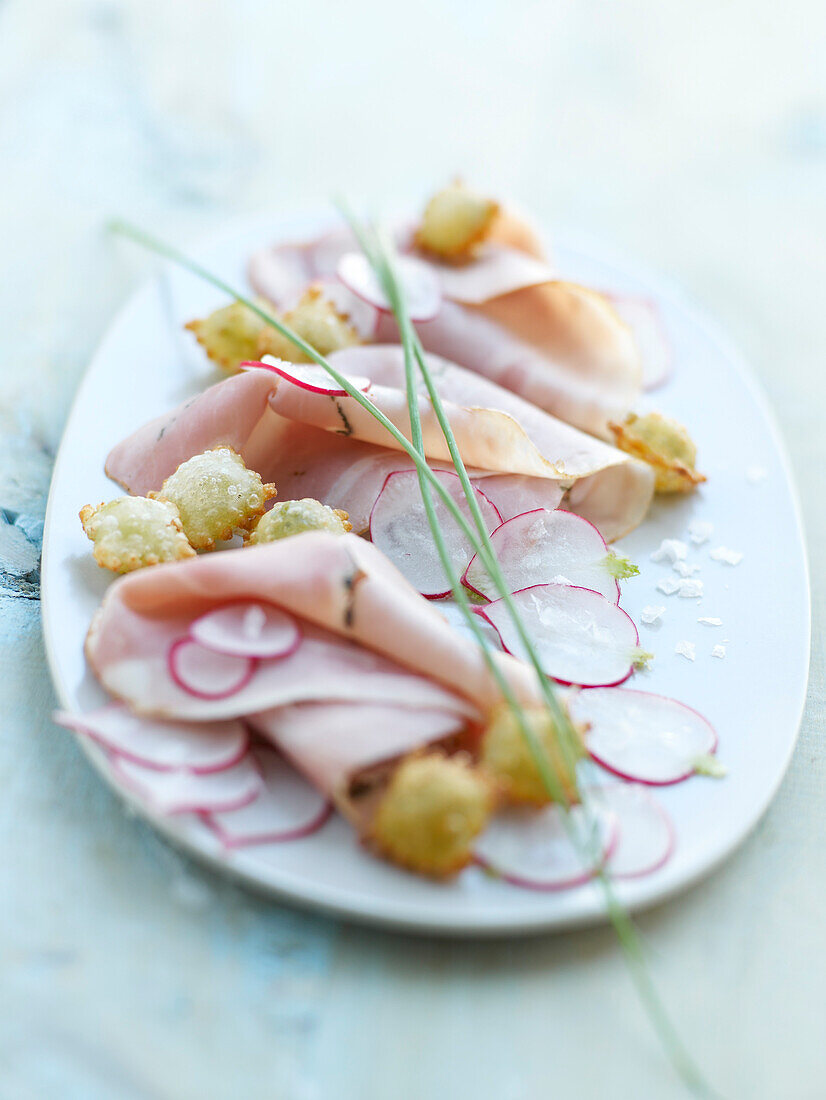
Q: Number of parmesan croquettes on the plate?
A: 9